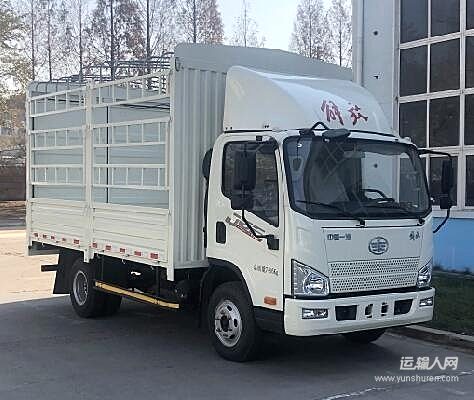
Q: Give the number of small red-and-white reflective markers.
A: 10